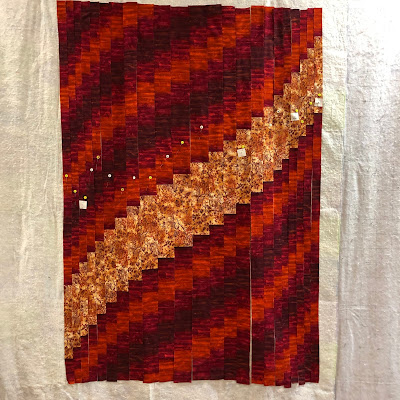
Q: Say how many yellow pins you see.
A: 12